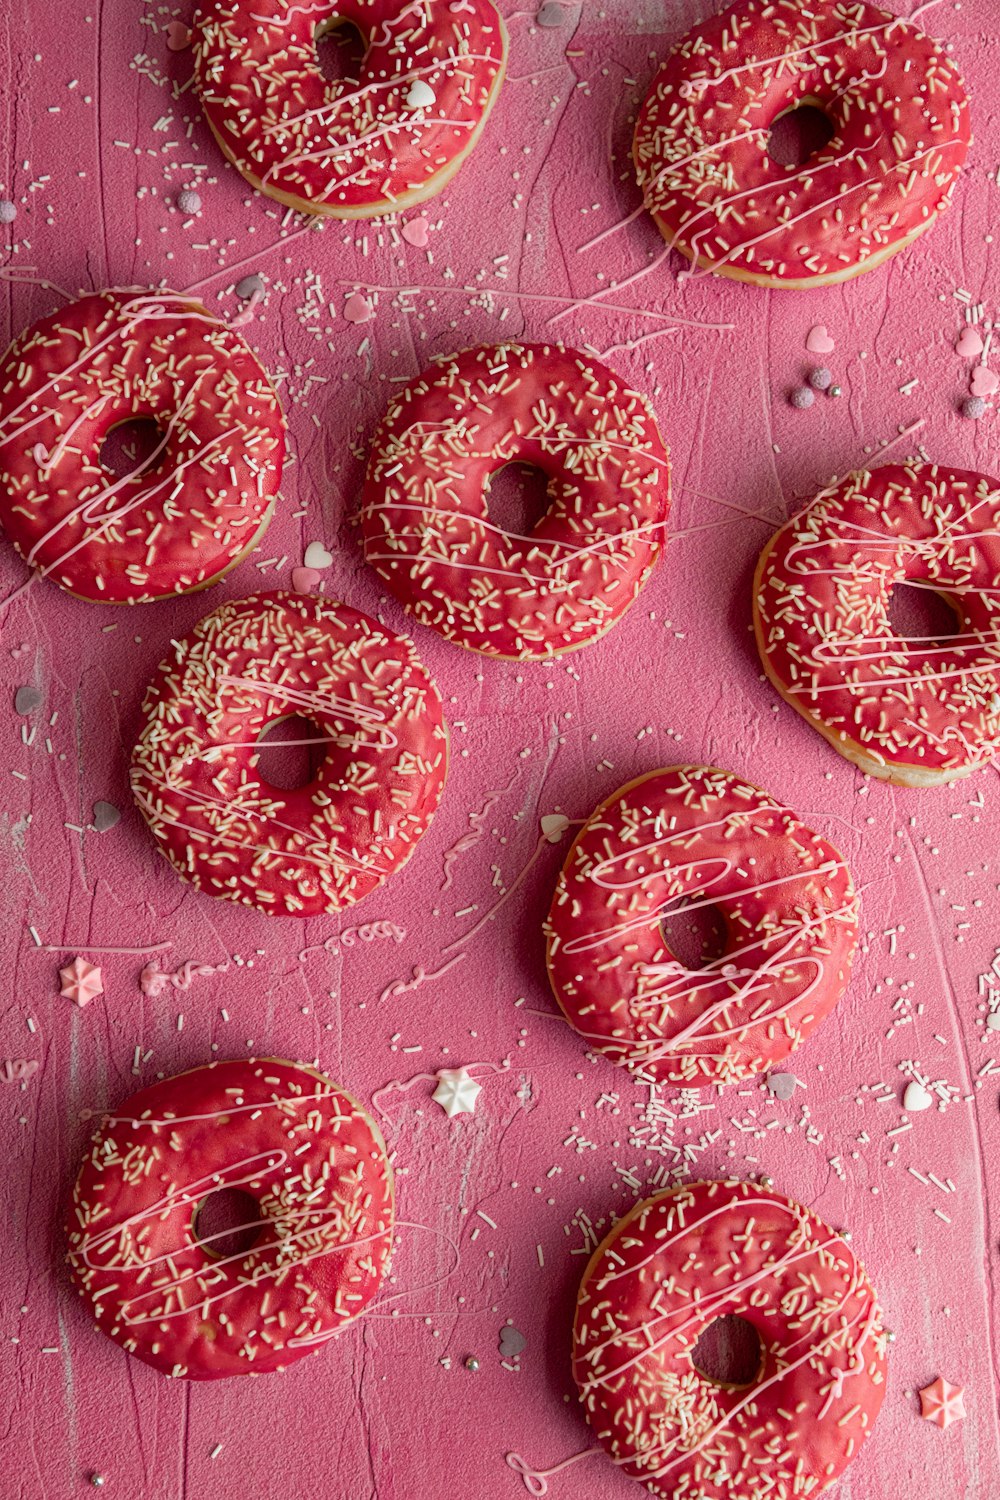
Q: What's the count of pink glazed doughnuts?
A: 9